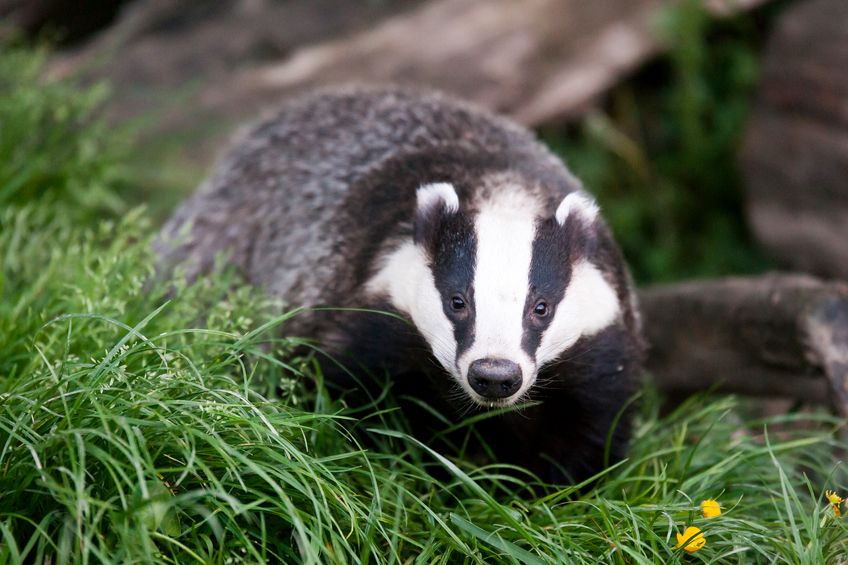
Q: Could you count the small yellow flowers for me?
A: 3